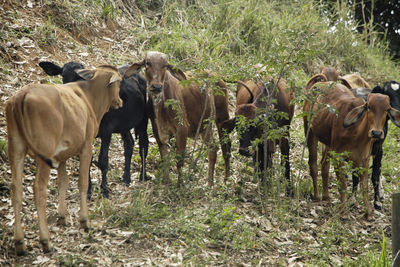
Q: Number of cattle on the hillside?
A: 7